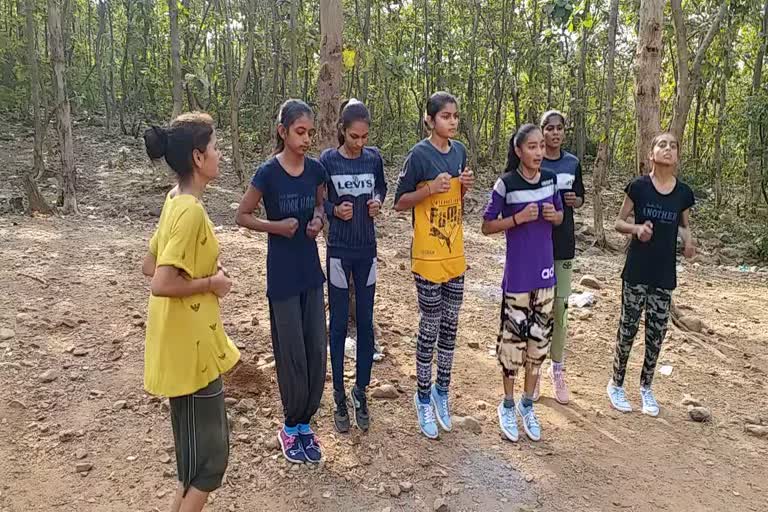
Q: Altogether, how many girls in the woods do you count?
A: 7